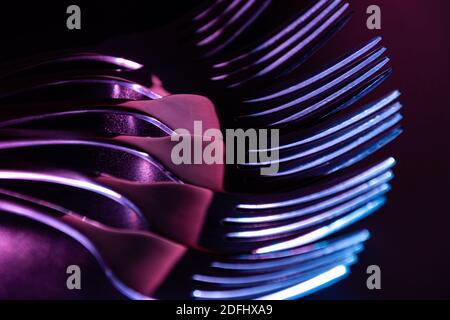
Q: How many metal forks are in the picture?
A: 6